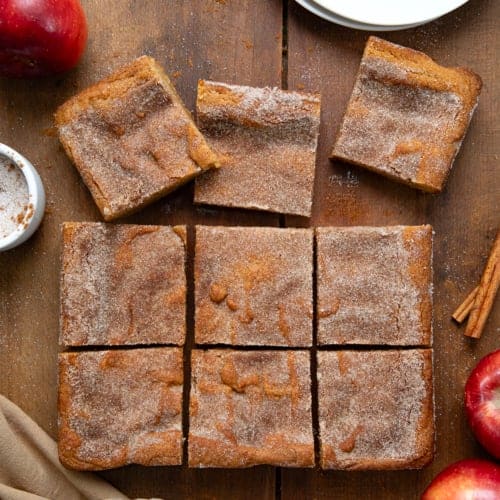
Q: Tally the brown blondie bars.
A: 9